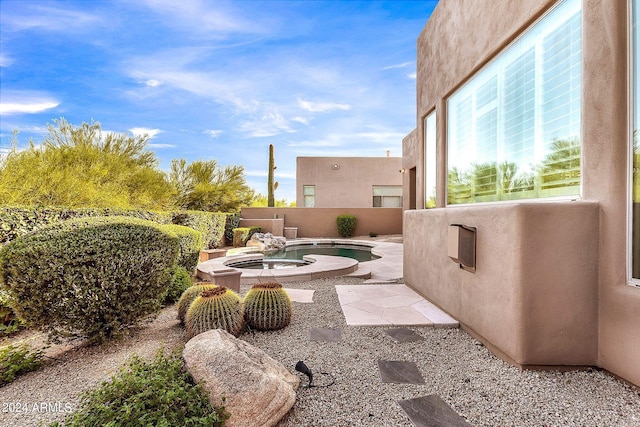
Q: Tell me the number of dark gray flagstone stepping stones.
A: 4